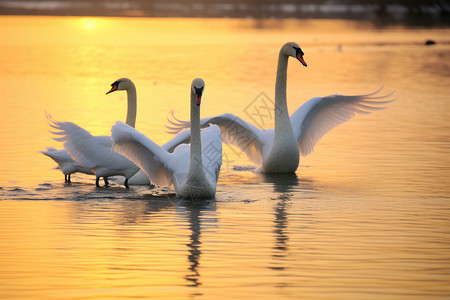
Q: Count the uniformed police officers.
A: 0